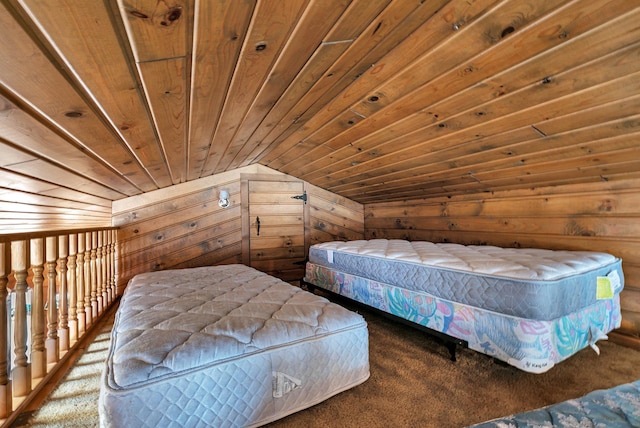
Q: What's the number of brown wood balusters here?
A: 13